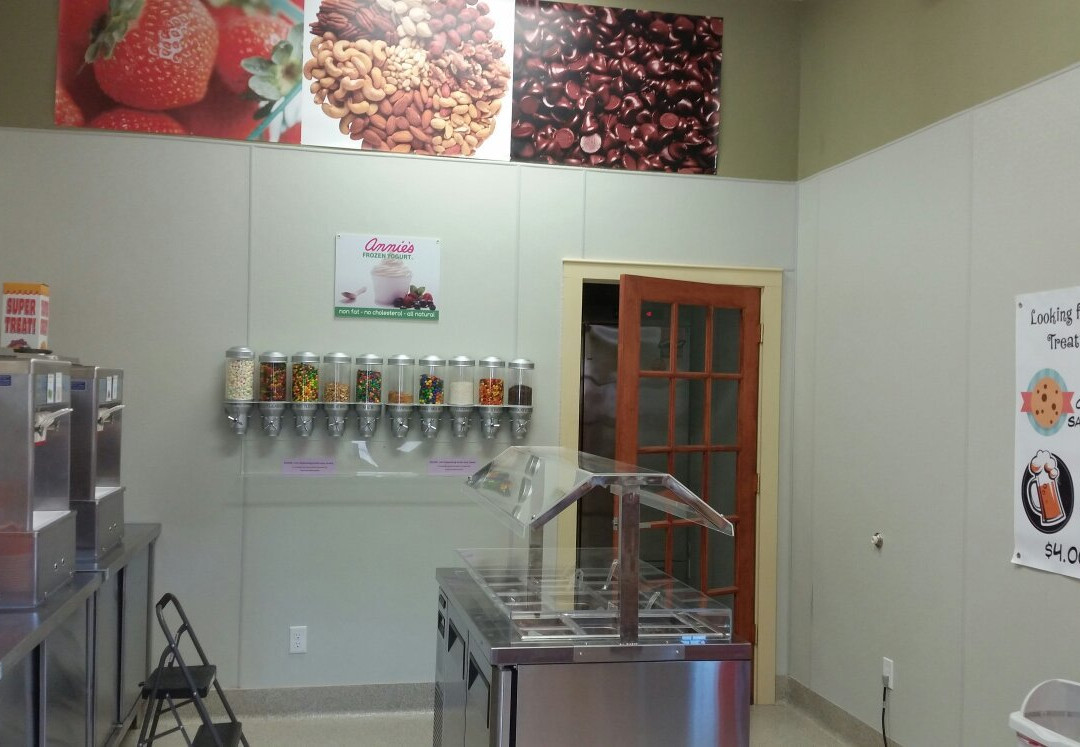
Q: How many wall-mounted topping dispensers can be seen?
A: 10